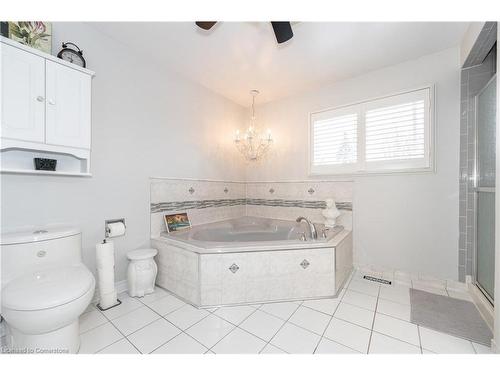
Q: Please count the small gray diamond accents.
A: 6